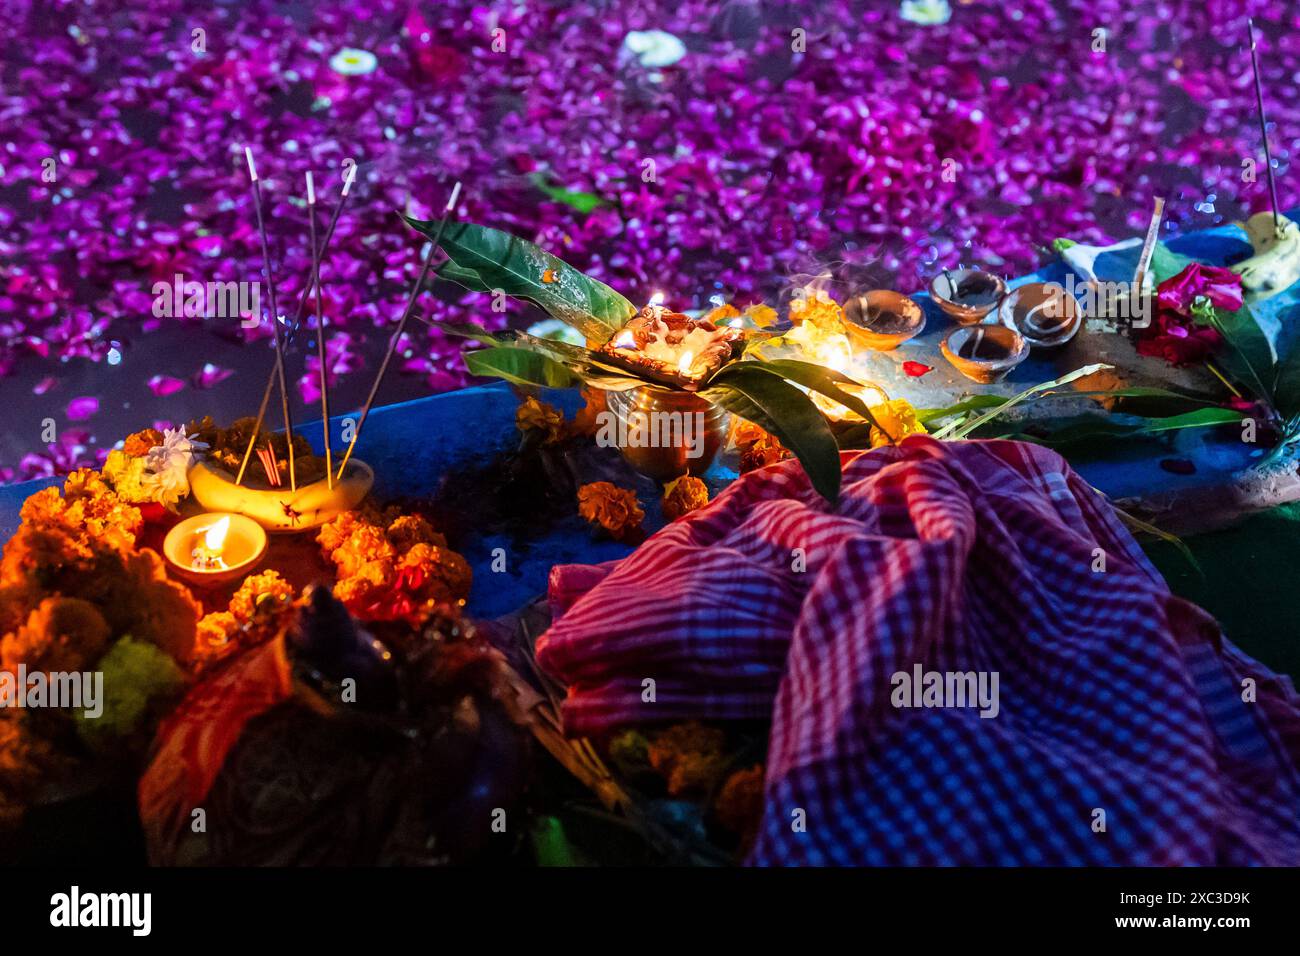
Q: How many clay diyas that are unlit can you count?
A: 4